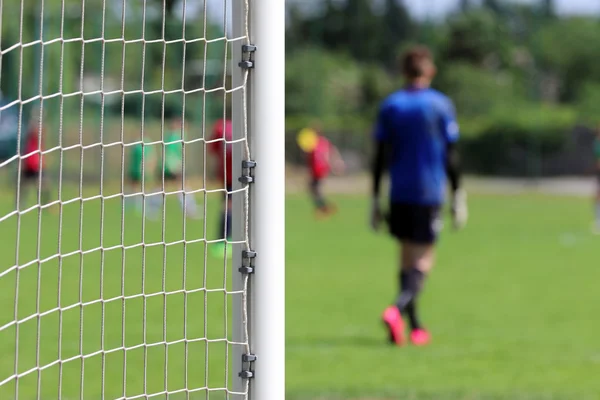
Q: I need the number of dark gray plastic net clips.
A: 4